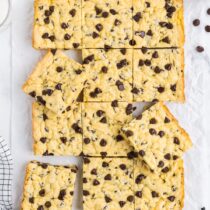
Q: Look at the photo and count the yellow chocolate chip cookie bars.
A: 12